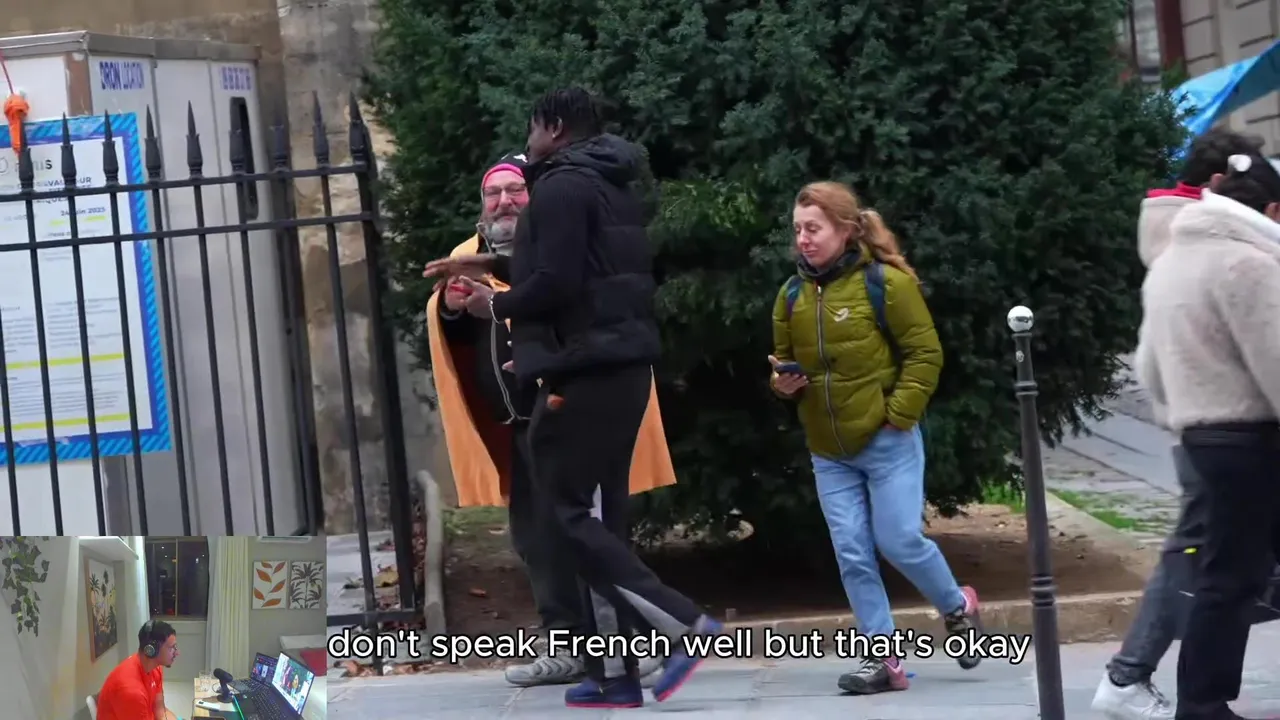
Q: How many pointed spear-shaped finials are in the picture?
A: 9